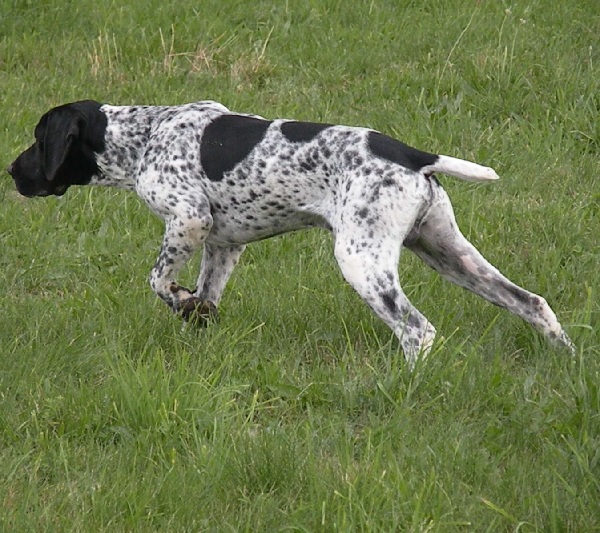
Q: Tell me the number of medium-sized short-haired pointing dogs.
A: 1